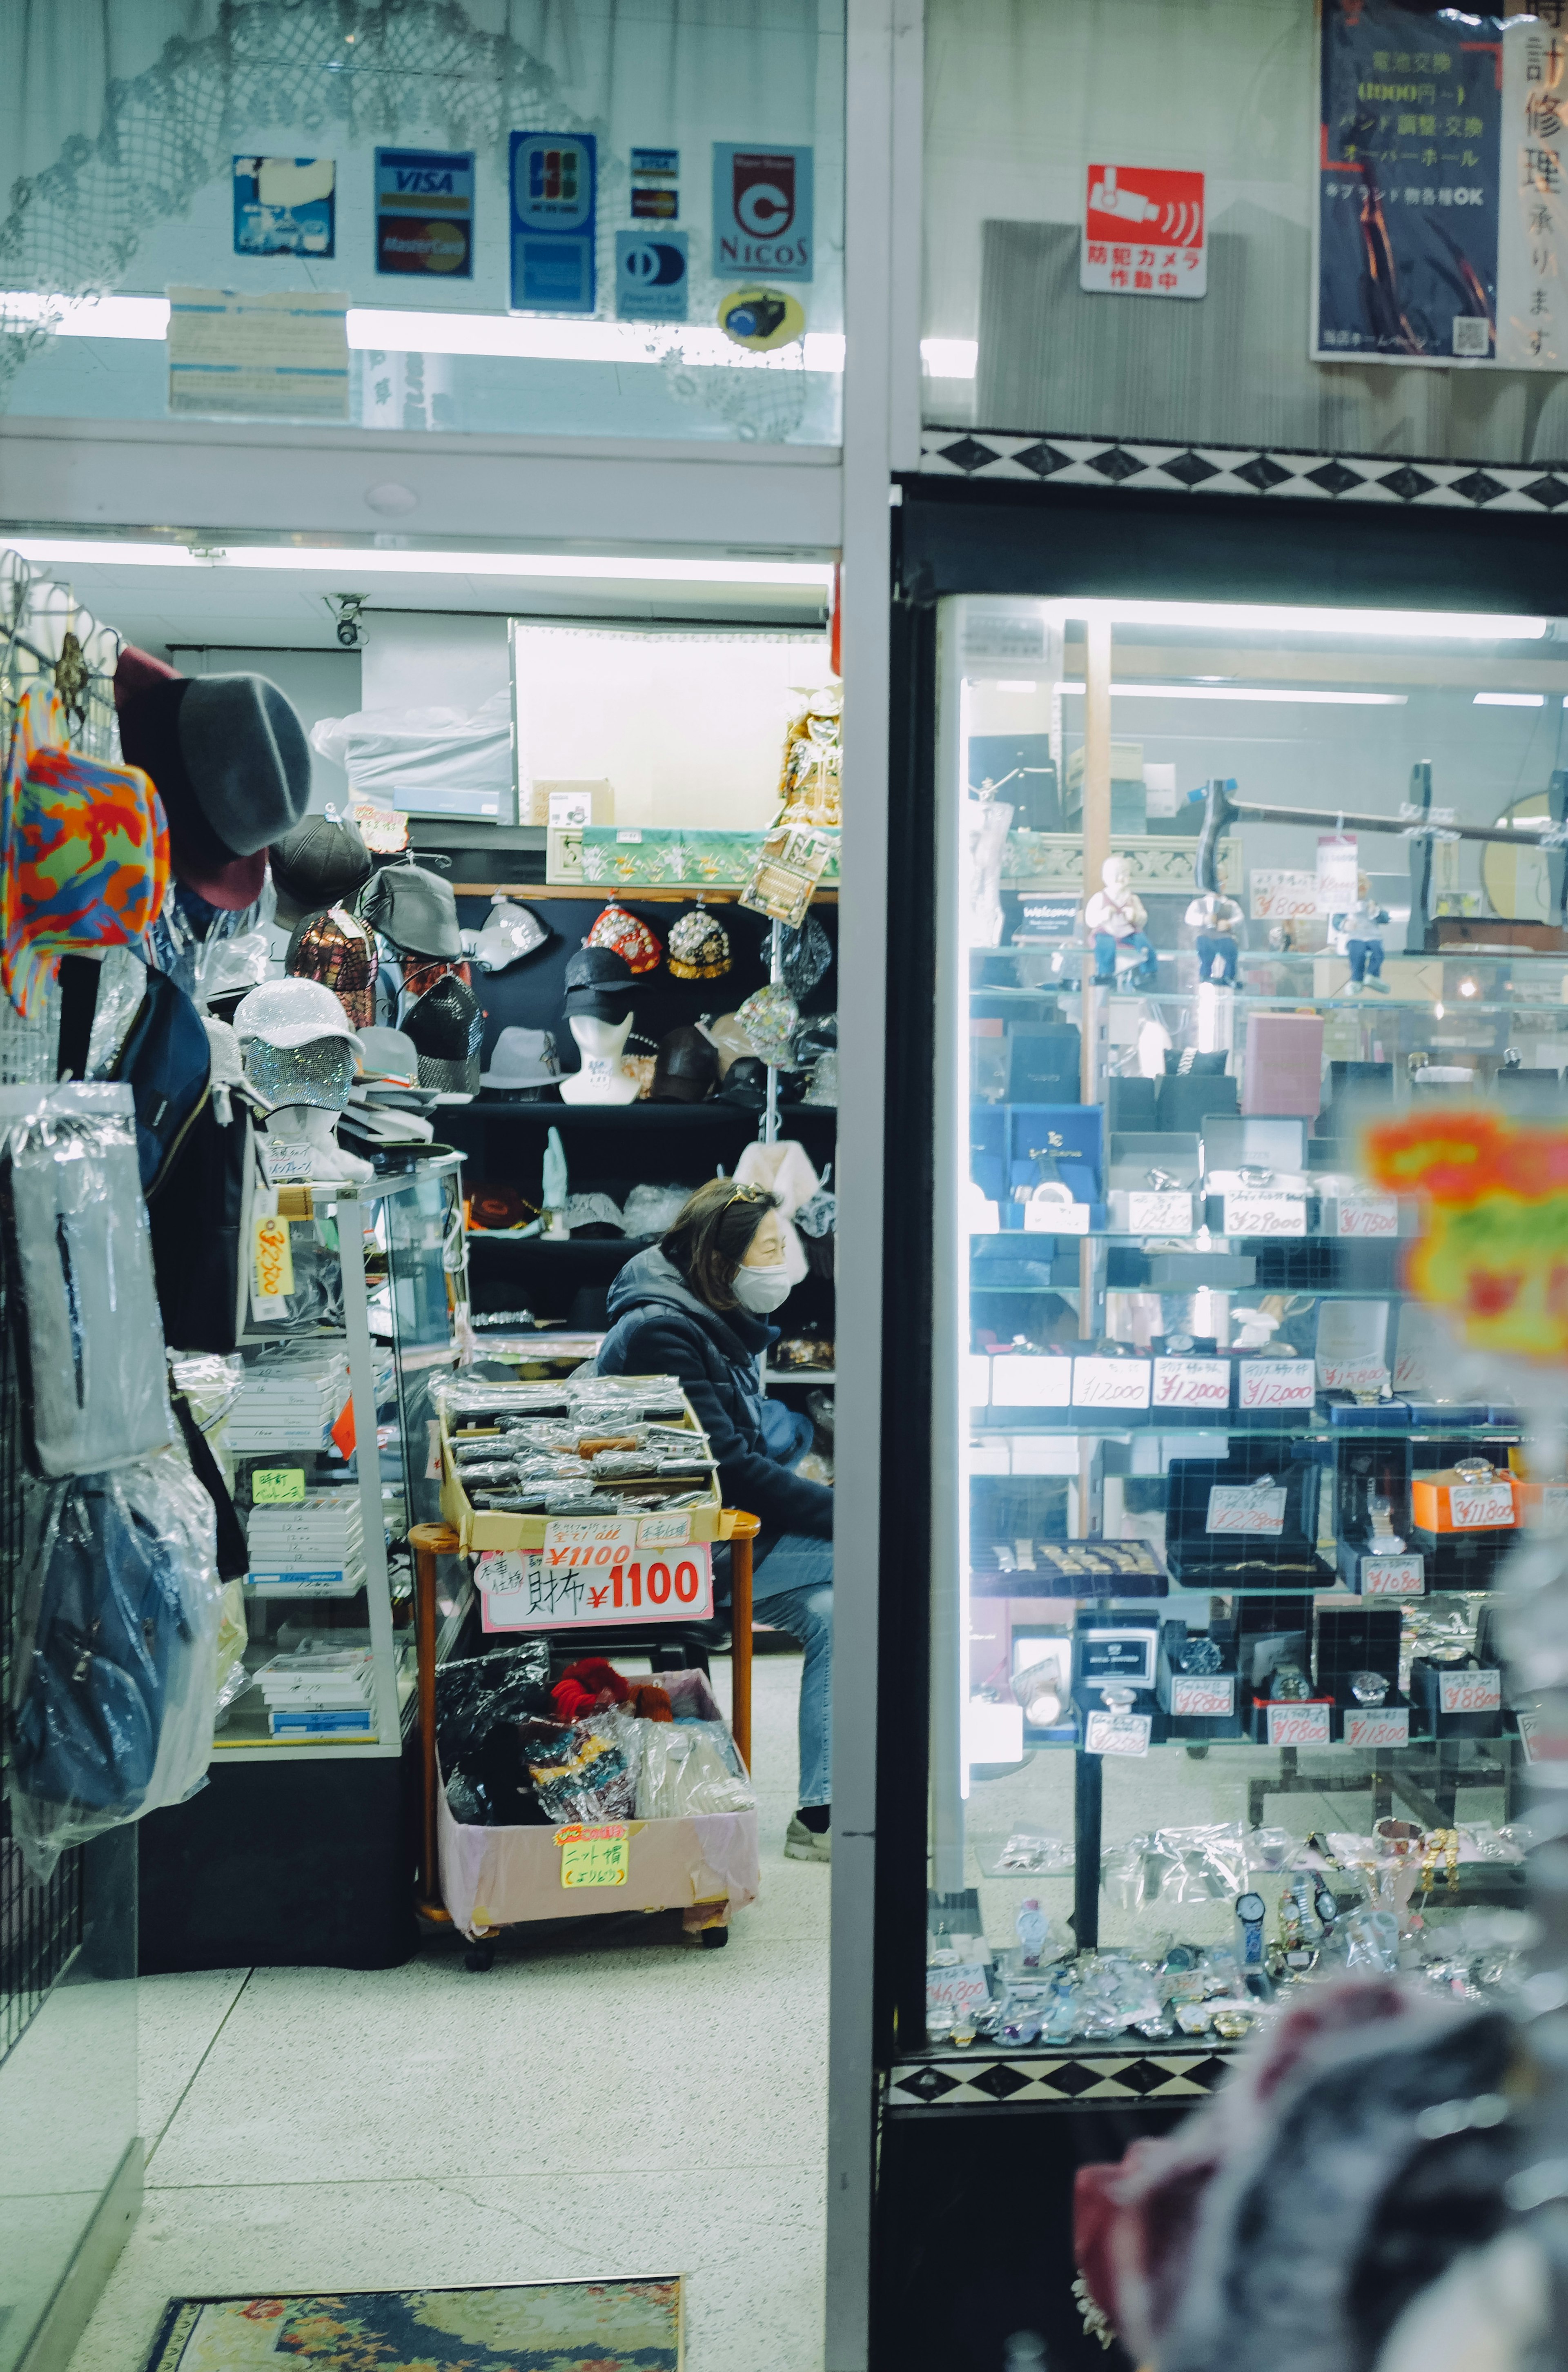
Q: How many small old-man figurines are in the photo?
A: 3